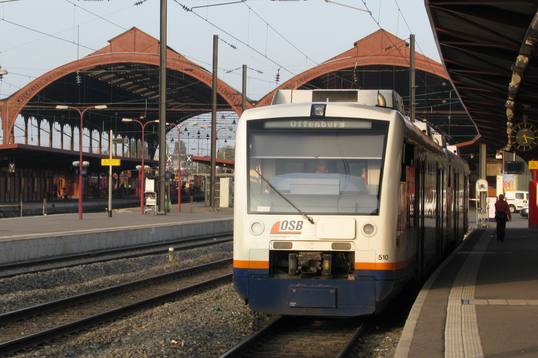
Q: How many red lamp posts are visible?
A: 3